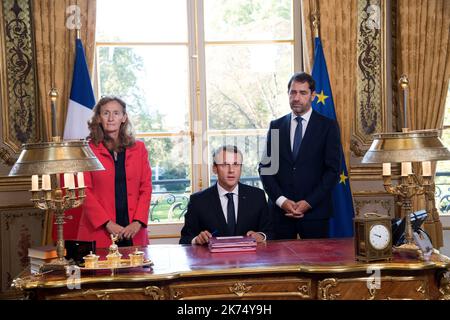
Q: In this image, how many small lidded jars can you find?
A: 2